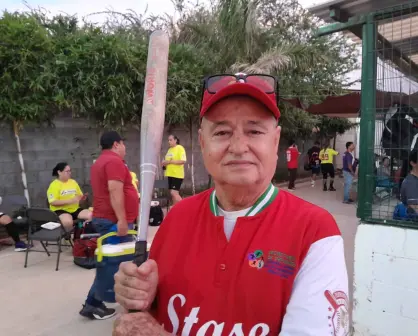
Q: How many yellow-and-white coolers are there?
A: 1